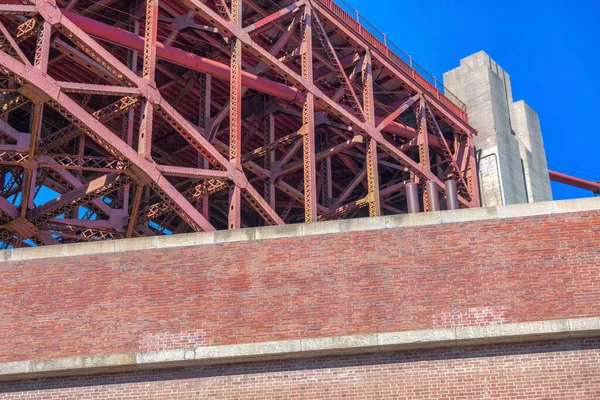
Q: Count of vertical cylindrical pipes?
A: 3